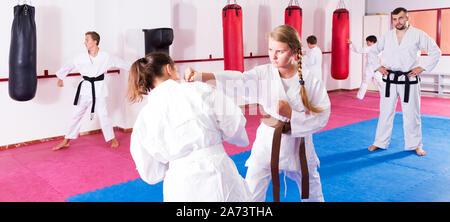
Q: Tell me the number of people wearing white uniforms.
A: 6